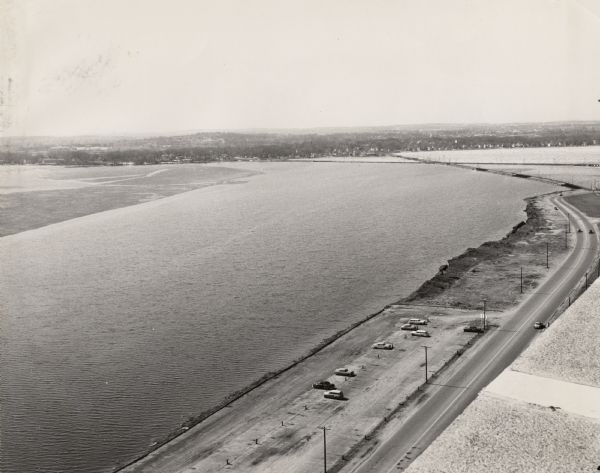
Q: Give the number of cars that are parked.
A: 8